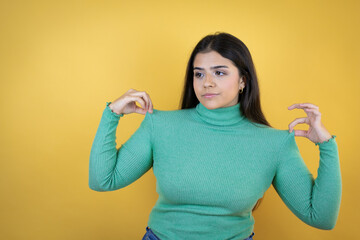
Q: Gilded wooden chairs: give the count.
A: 0